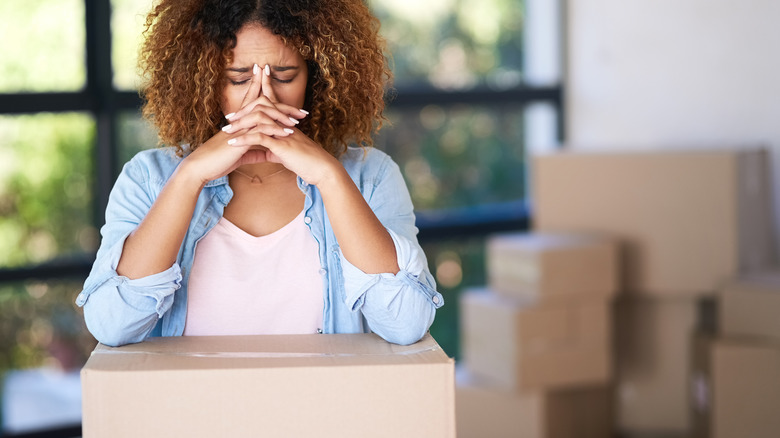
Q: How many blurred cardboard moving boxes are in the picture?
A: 7